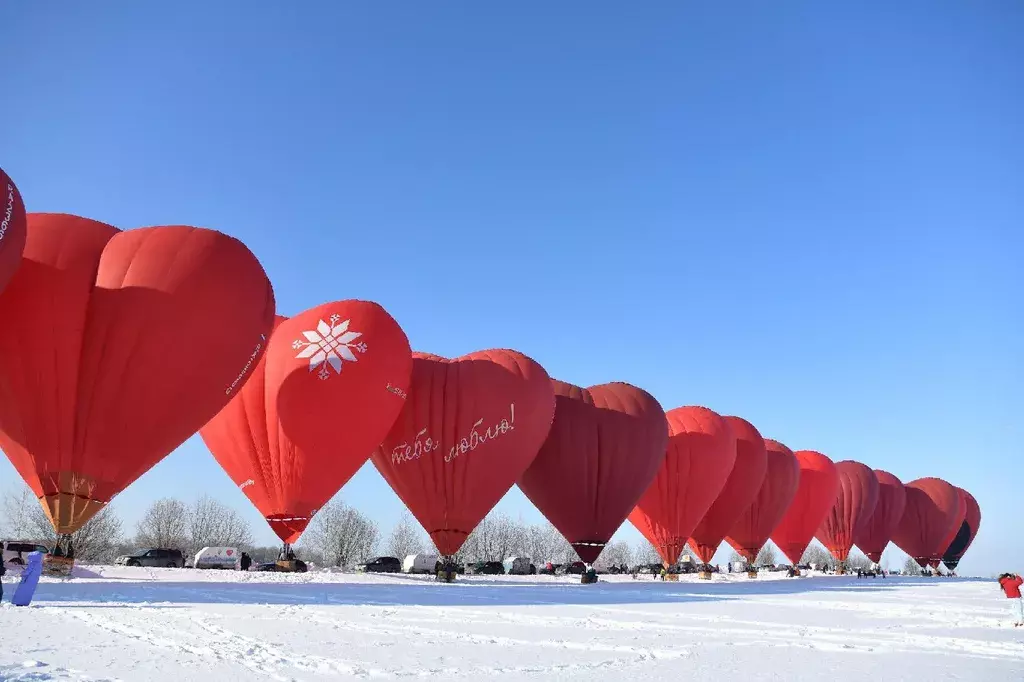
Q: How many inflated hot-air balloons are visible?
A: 14